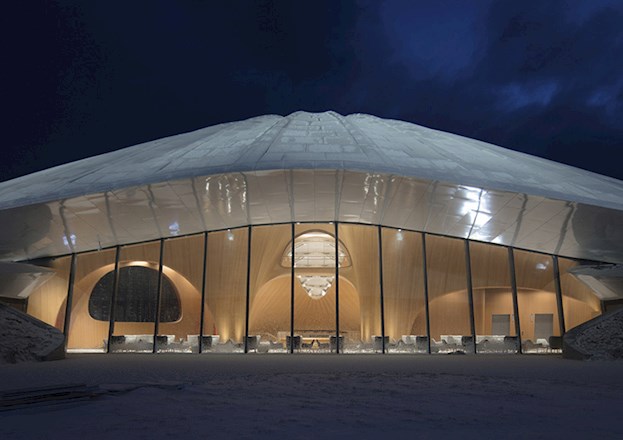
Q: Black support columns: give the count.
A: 12